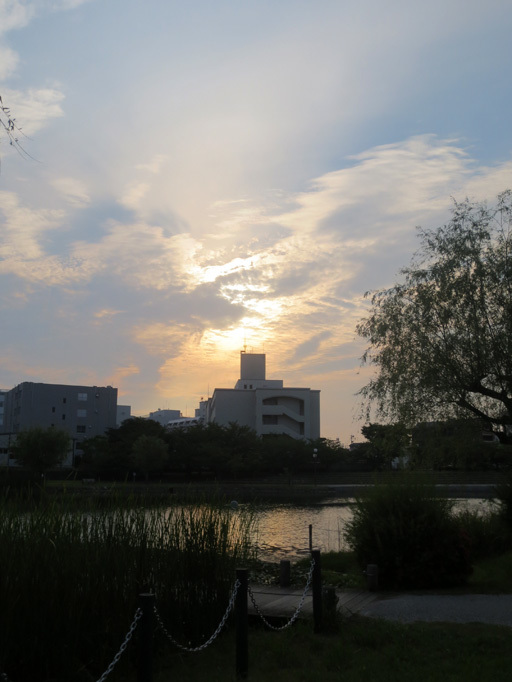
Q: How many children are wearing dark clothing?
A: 0